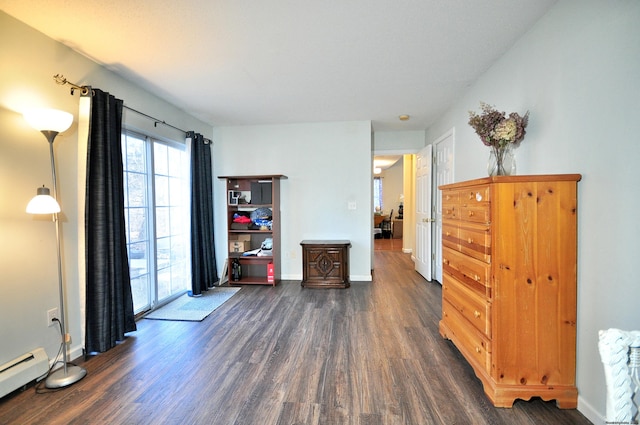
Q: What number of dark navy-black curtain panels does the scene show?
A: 2